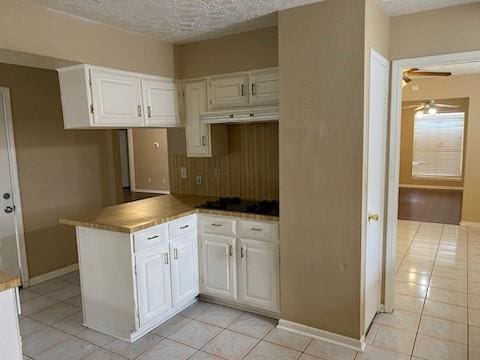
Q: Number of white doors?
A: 2